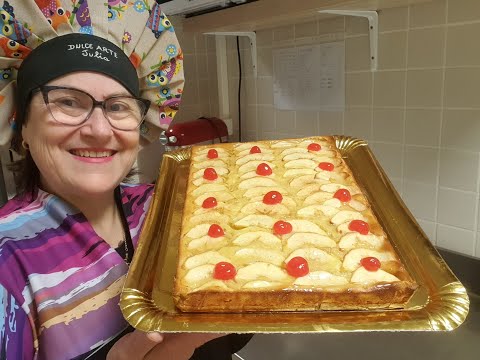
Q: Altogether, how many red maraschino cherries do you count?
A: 15